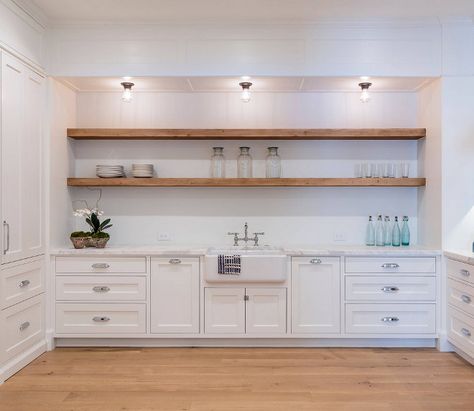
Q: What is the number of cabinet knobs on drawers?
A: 11